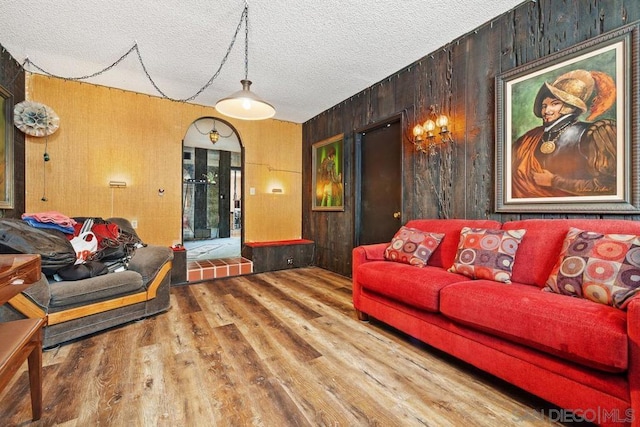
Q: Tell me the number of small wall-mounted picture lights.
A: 2